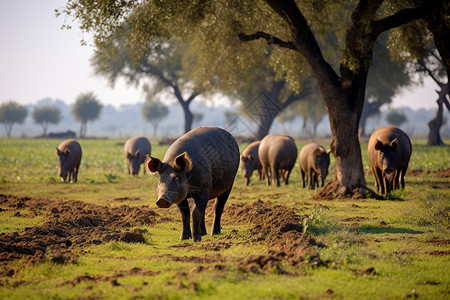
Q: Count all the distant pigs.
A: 6